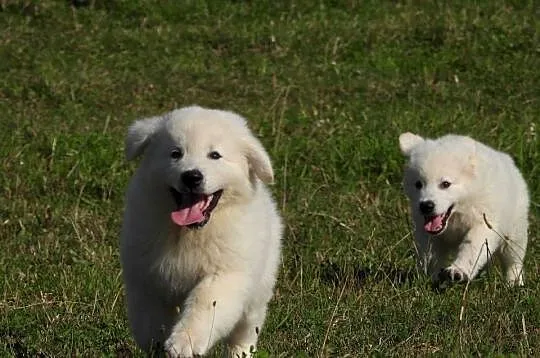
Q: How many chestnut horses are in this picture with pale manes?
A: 0